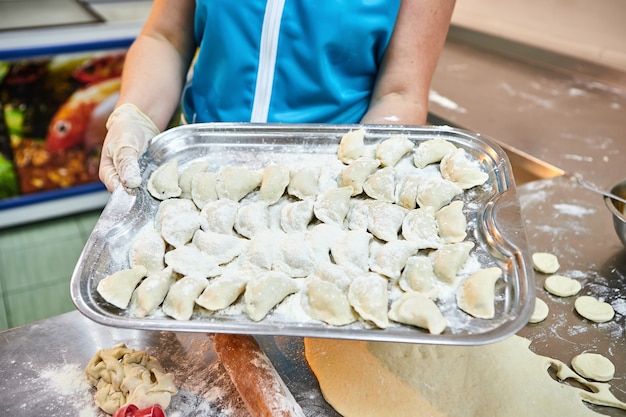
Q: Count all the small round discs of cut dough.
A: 5